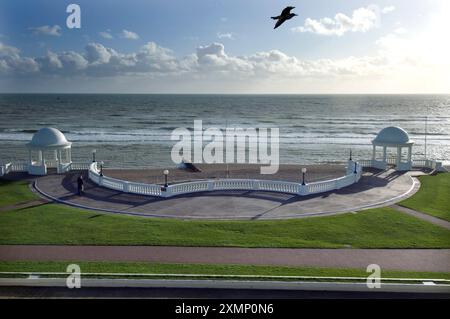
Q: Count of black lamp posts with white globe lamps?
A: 6